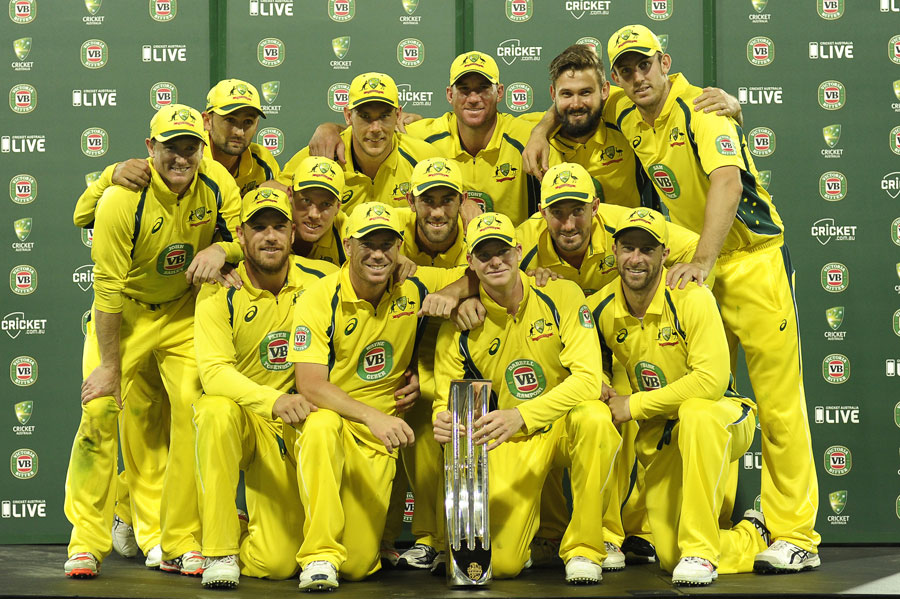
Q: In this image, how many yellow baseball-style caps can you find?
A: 12